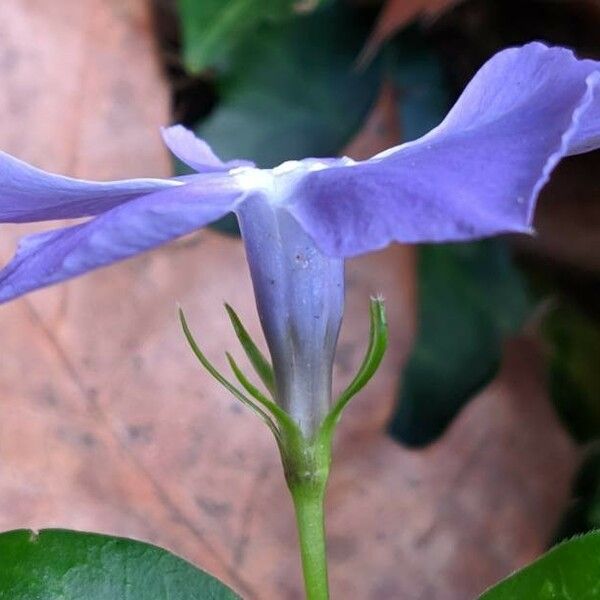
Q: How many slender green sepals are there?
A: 4